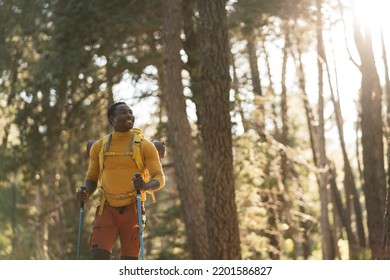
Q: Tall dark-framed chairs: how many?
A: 0